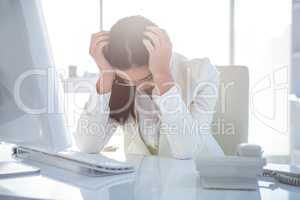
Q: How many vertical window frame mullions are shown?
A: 2